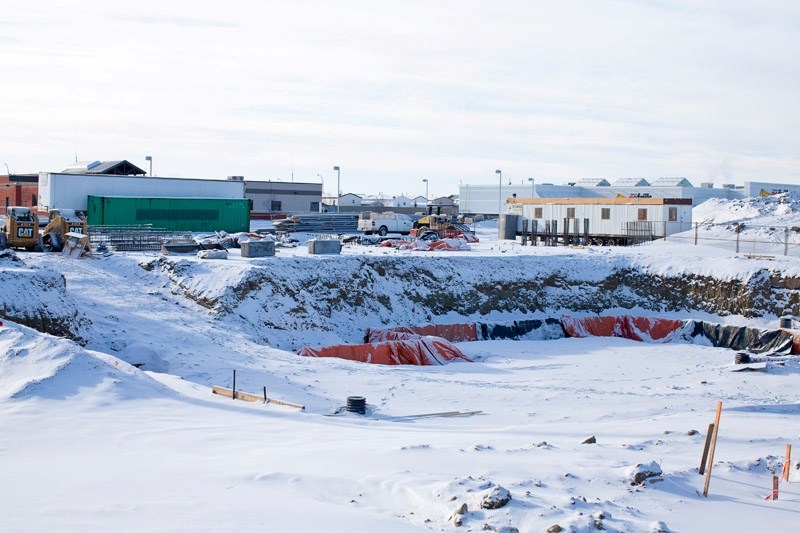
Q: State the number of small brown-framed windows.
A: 5